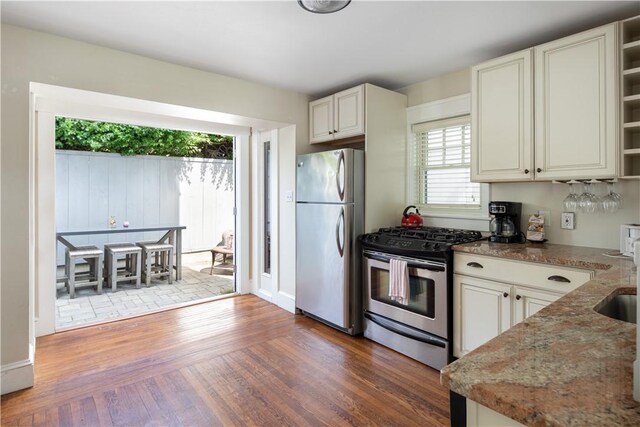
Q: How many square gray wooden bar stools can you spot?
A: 3